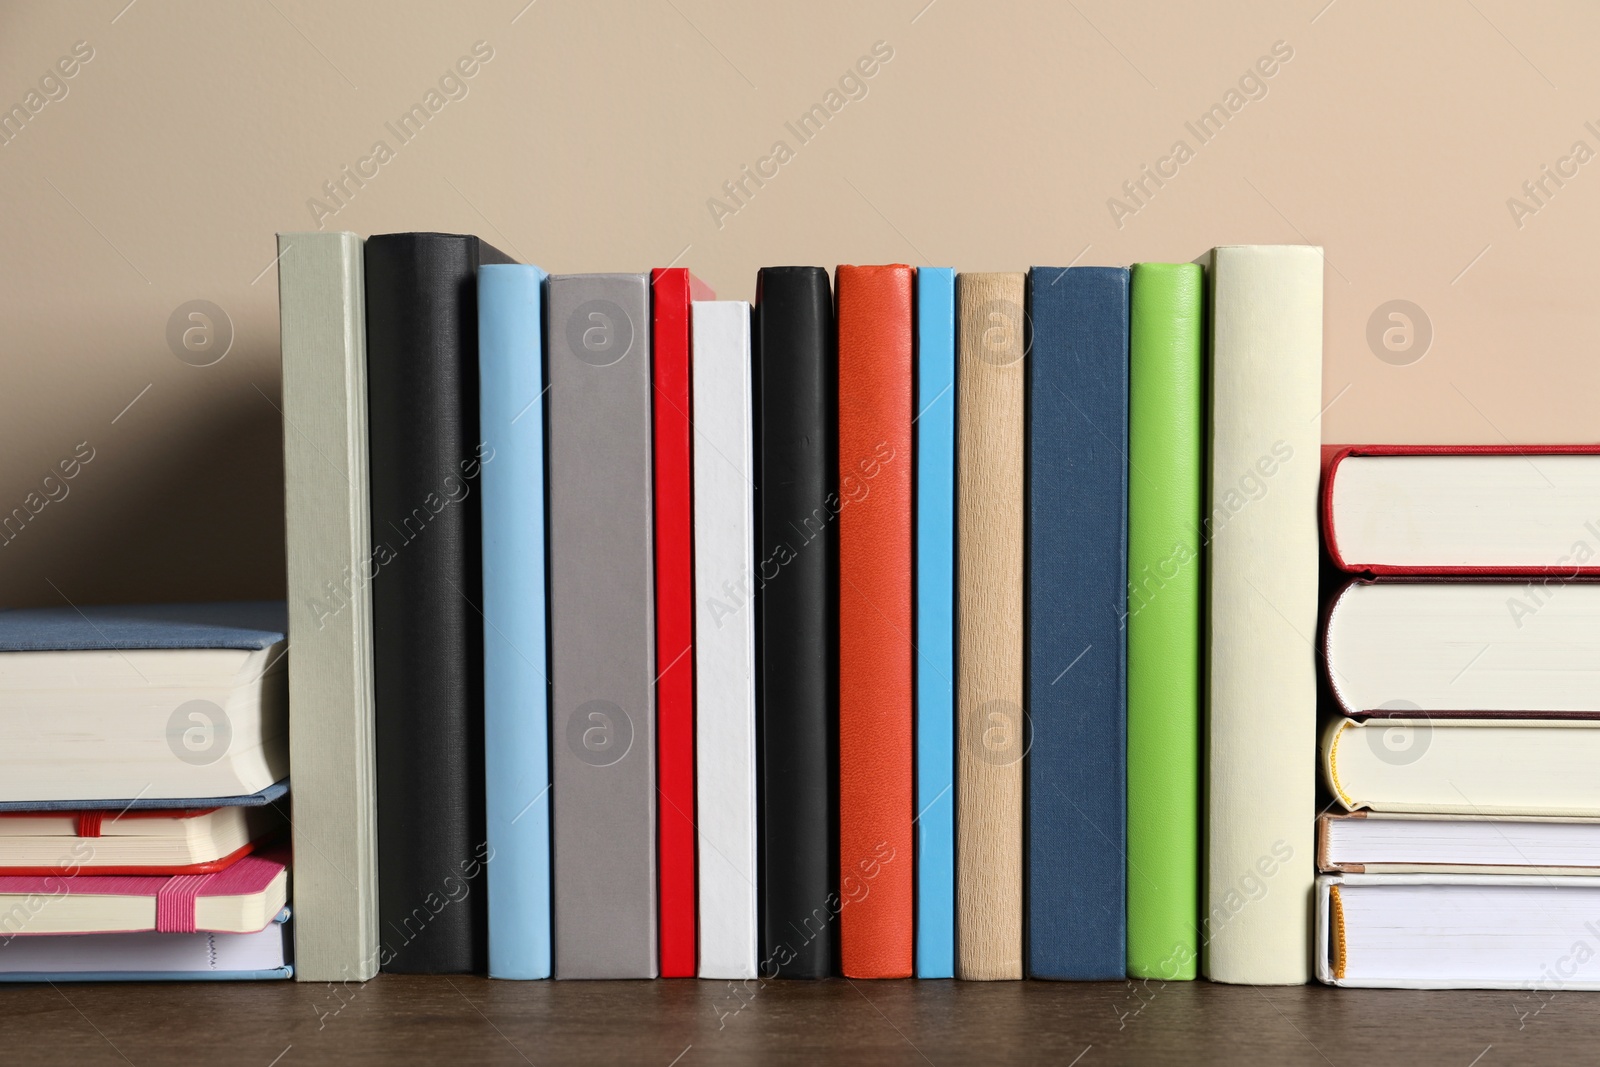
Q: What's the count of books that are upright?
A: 13